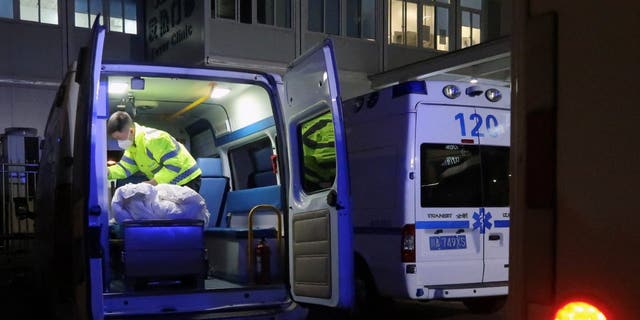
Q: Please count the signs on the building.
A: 1